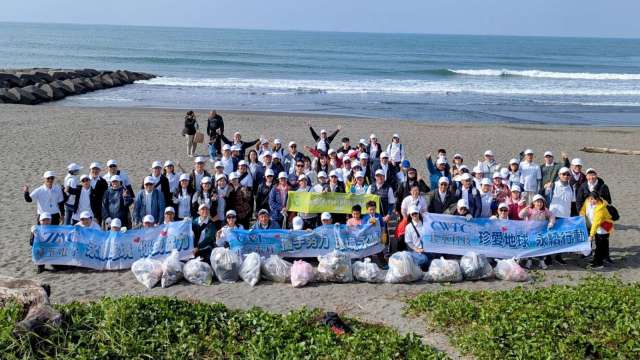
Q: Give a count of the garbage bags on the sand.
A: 13